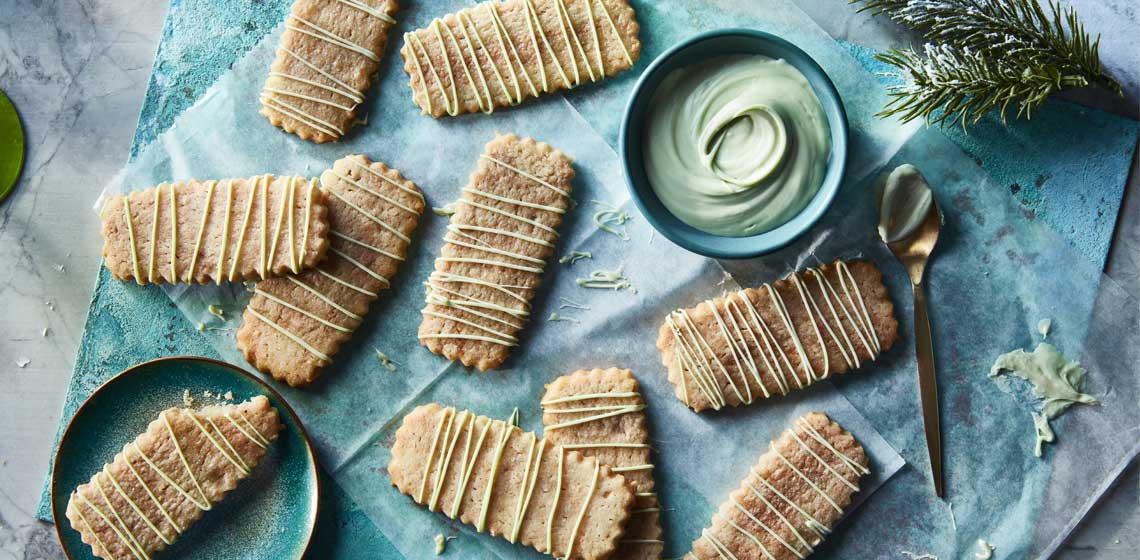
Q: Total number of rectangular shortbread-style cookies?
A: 10